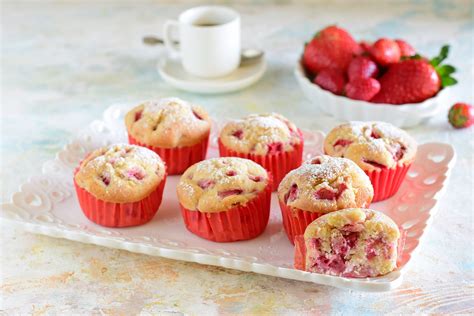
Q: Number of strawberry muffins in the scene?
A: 7